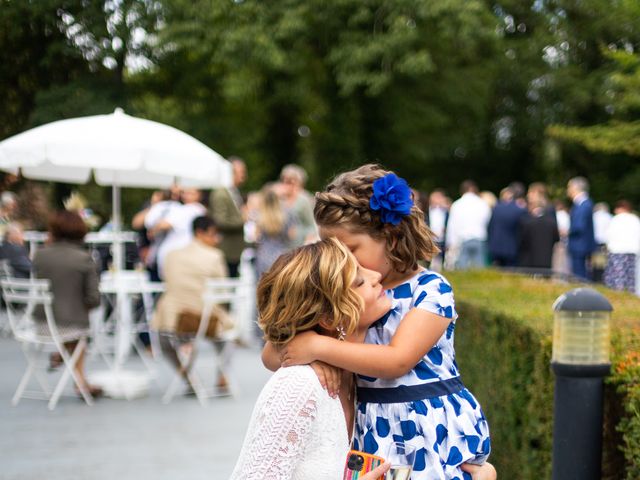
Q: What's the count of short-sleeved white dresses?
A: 1